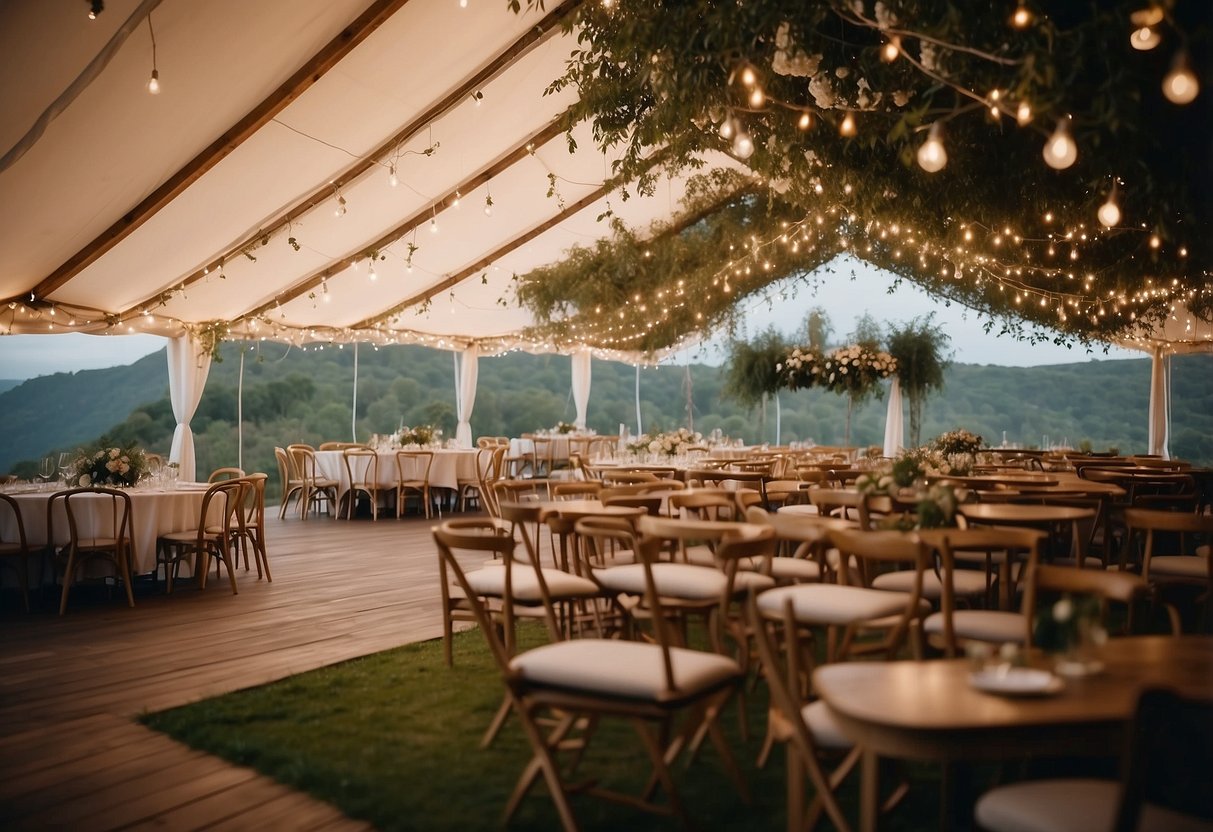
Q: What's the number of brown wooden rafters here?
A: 4